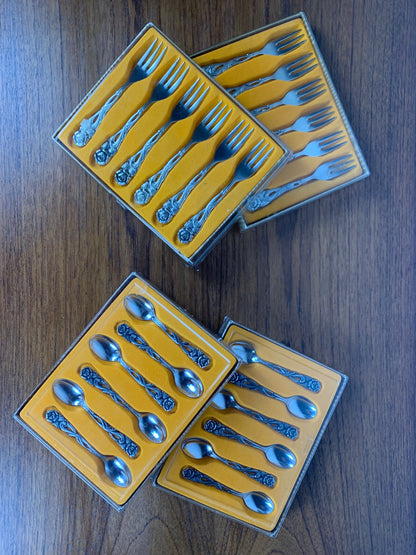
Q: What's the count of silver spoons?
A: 12